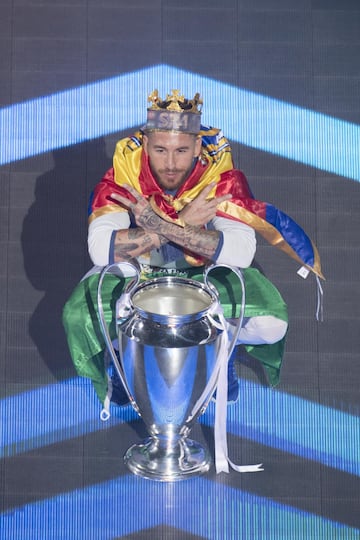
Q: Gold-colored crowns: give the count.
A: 1